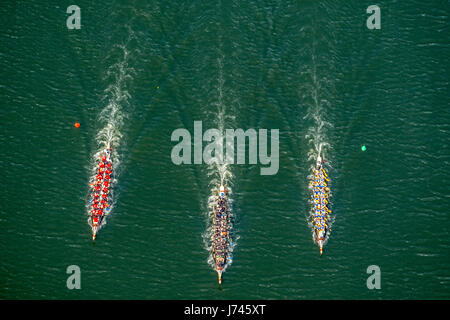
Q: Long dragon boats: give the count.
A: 3